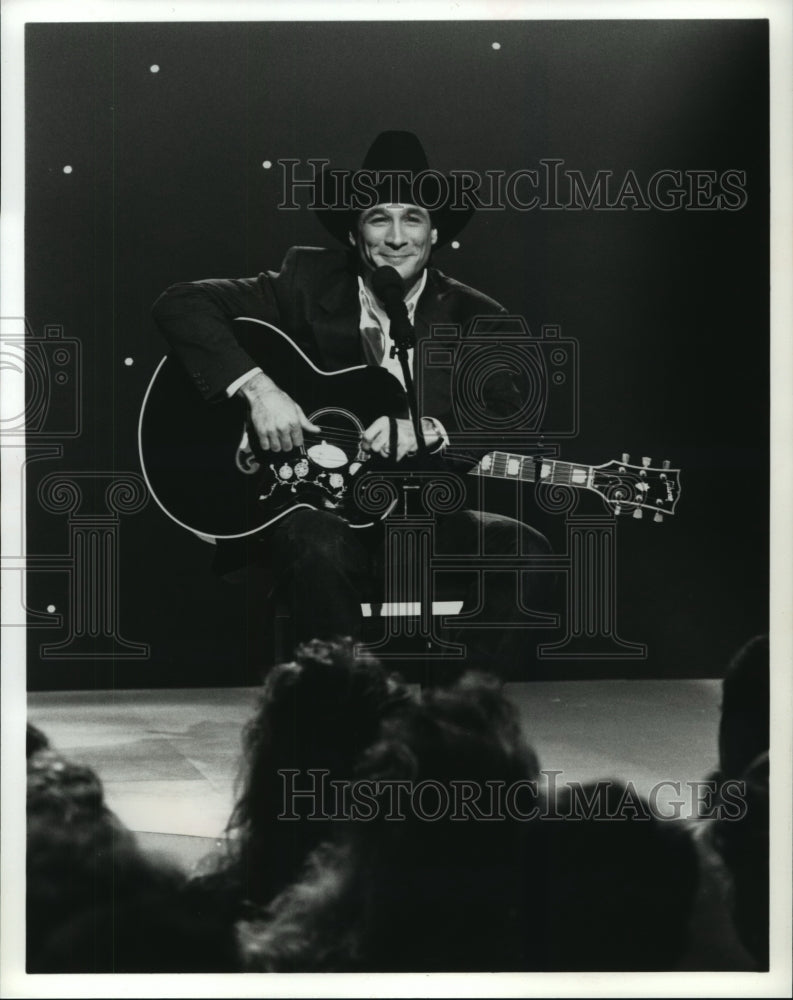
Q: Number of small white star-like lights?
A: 7